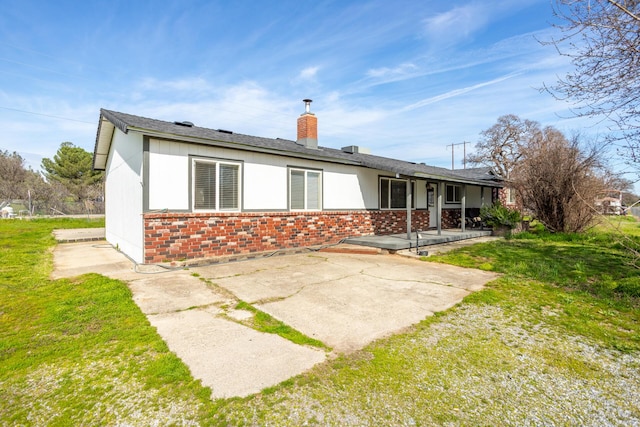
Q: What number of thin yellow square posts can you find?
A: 0